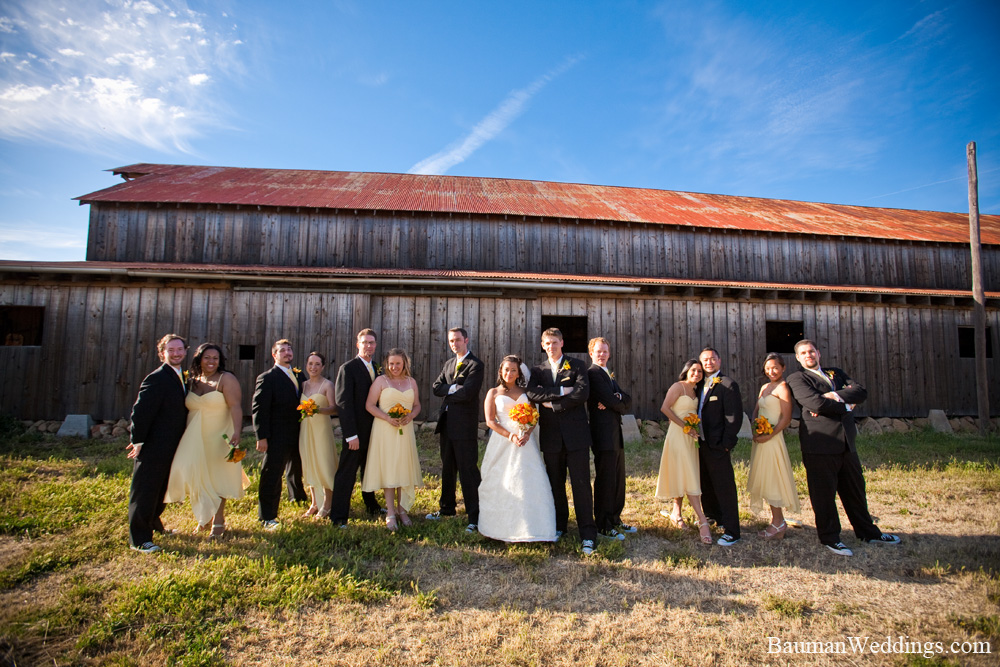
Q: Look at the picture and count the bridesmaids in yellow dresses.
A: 5